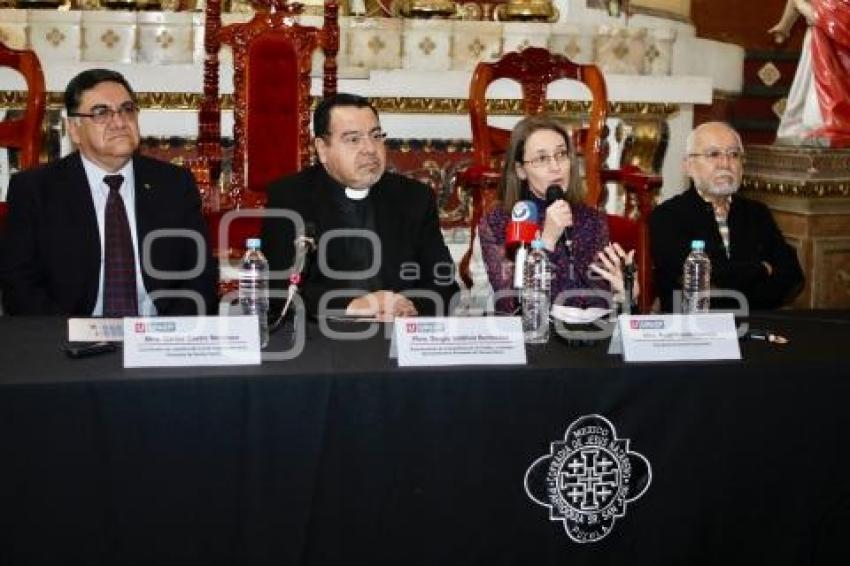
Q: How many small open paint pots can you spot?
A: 0